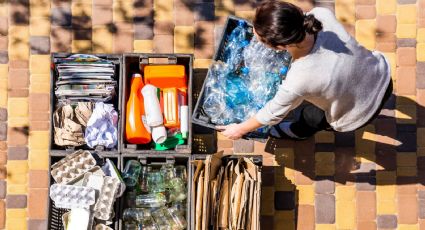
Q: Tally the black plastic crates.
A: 6